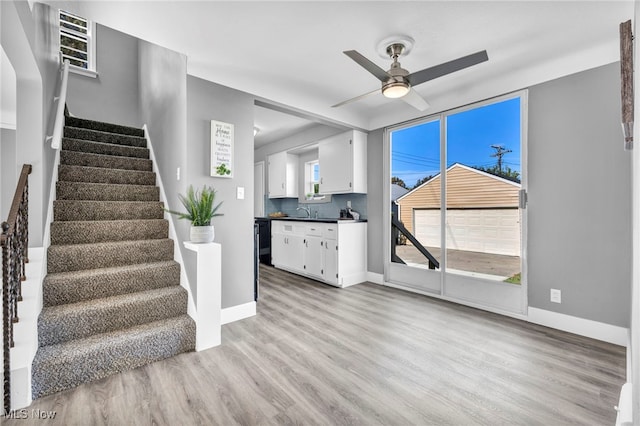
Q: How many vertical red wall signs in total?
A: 0